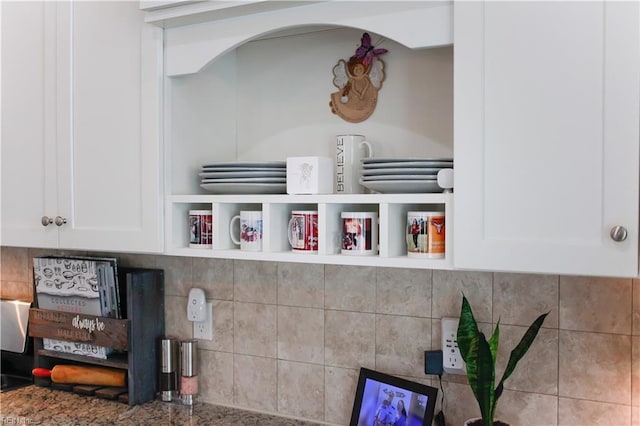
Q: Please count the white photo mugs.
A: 5